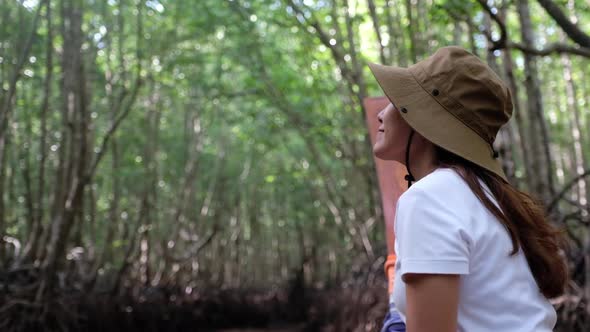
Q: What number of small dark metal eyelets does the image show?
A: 2